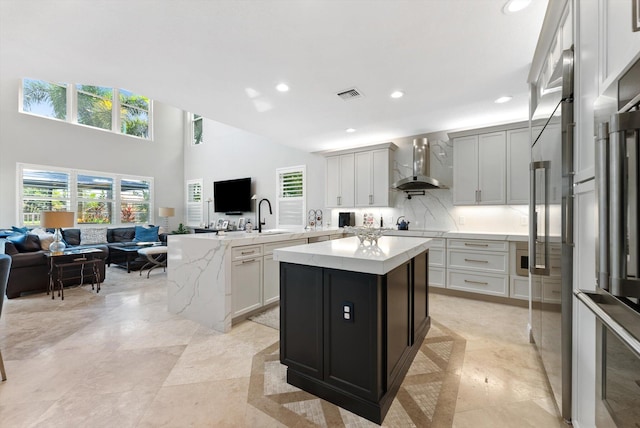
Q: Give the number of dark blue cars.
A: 0